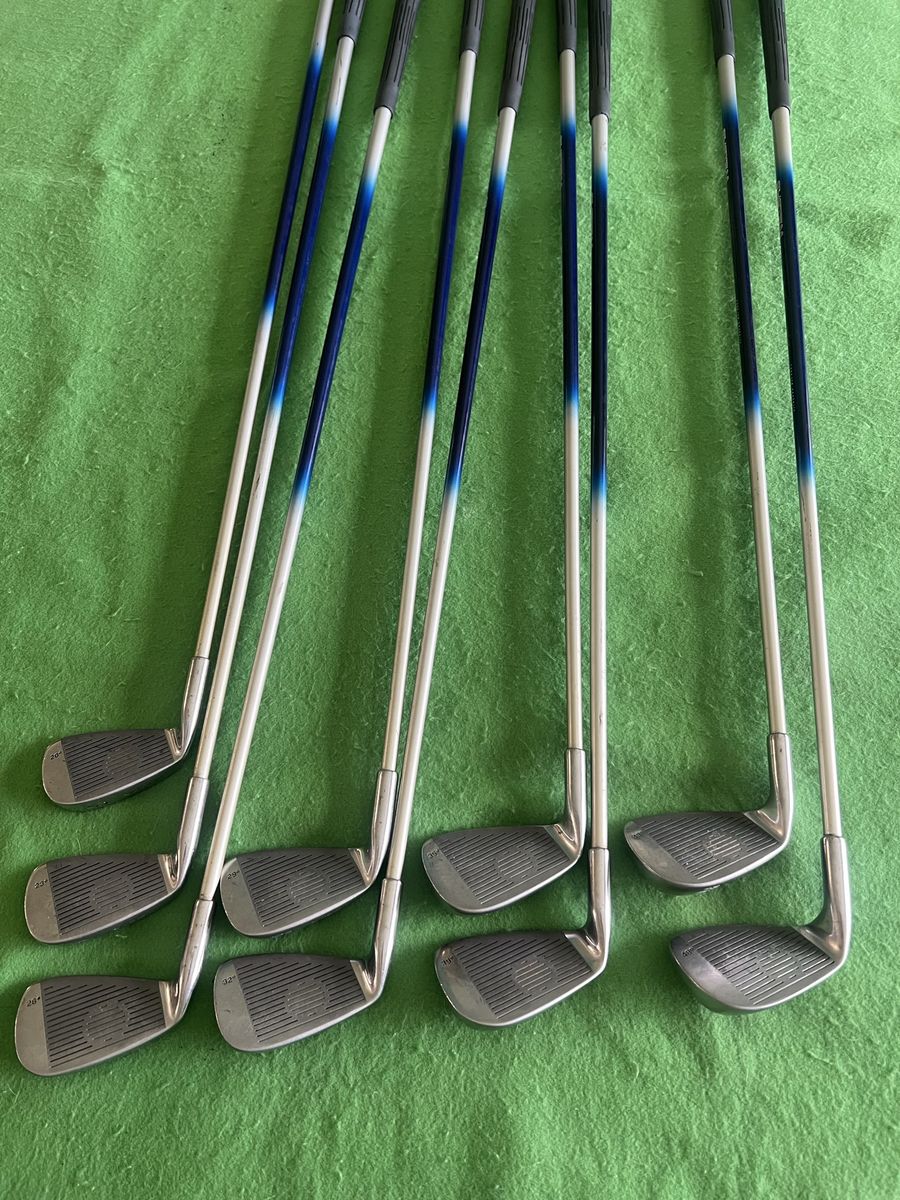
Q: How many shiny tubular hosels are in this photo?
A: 9